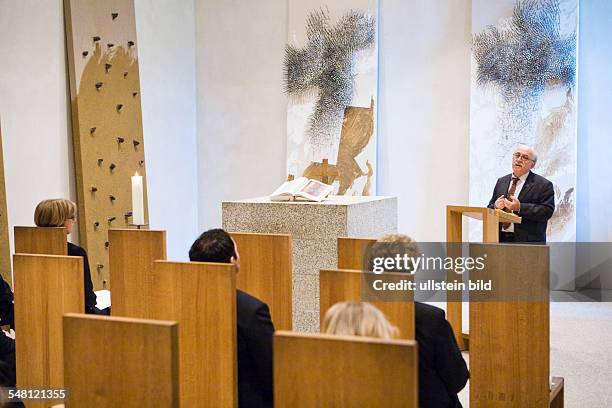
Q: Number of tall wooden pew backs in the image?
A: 10